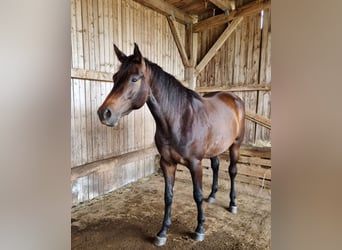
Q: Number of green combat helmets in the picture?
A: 0